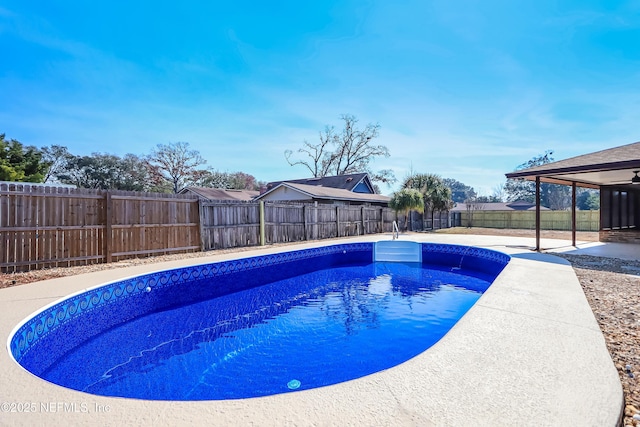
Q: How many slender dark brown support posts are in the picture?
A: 2